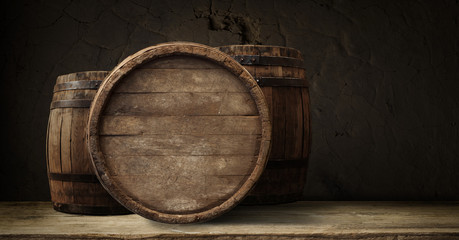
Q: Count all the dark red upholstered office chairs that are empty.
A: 0